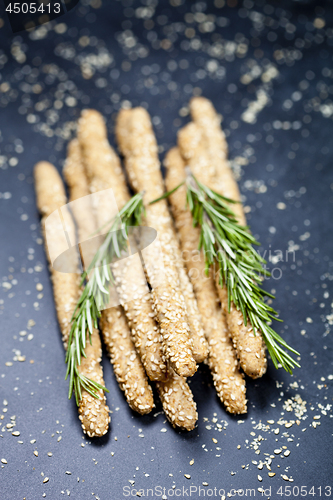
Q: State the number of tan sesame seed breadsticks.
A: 8